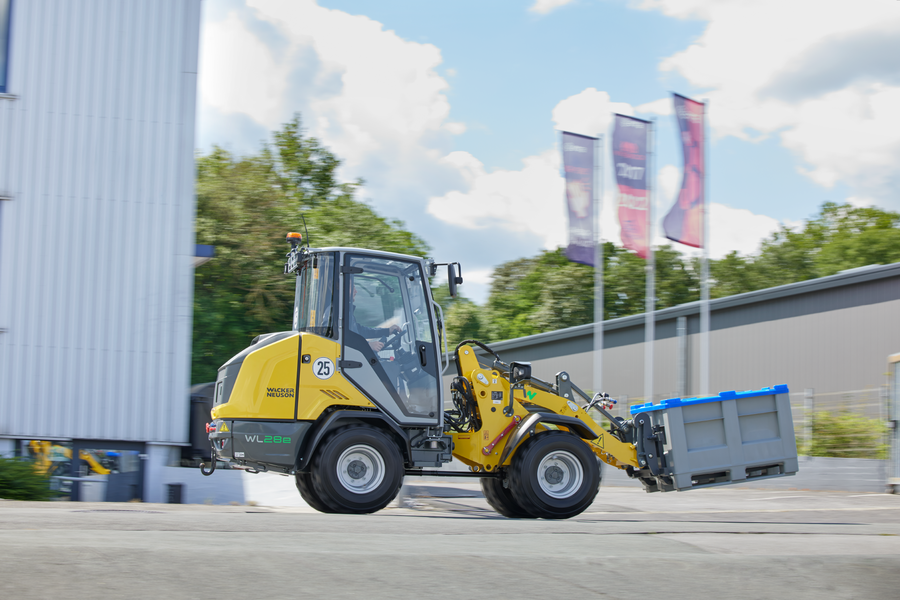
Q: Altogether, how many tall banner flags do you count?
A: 3